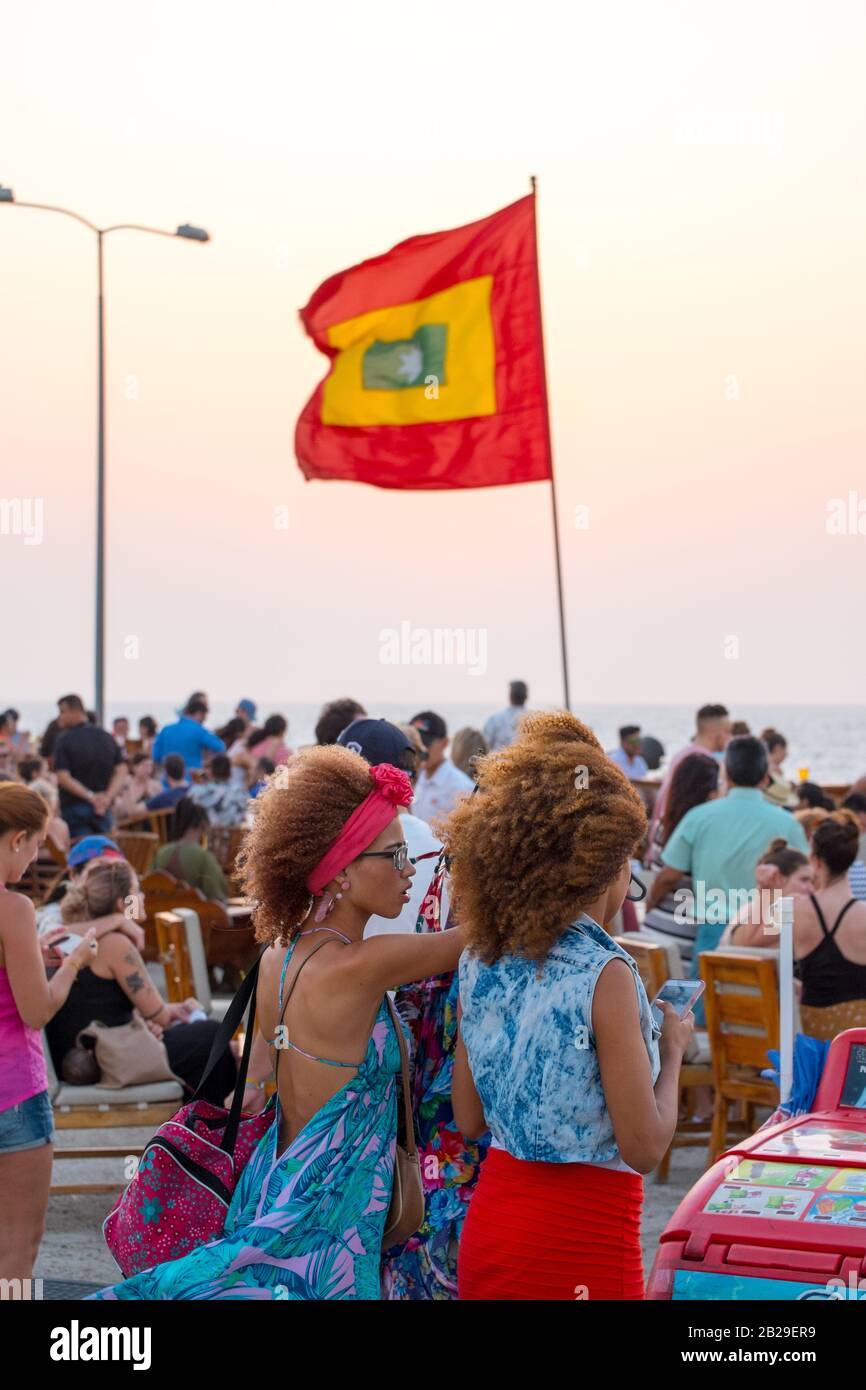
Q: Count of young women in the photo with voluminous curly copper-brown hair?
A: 2